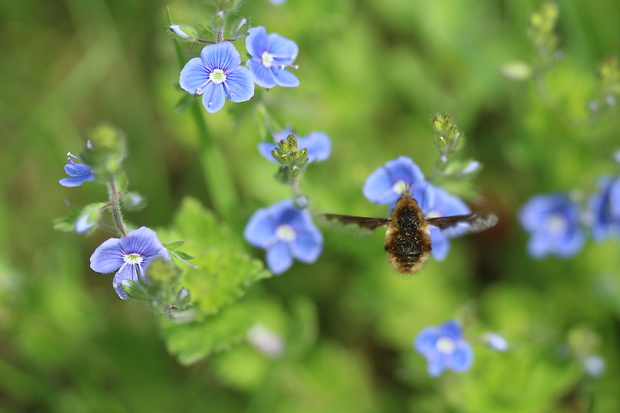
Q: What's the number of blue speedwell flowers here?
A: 11